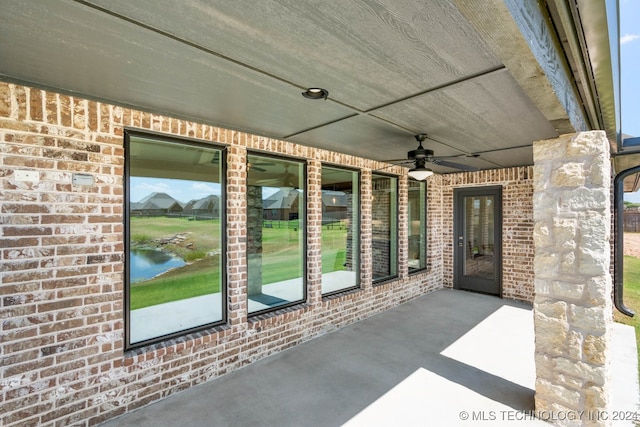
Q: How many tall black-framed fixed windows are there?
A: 5